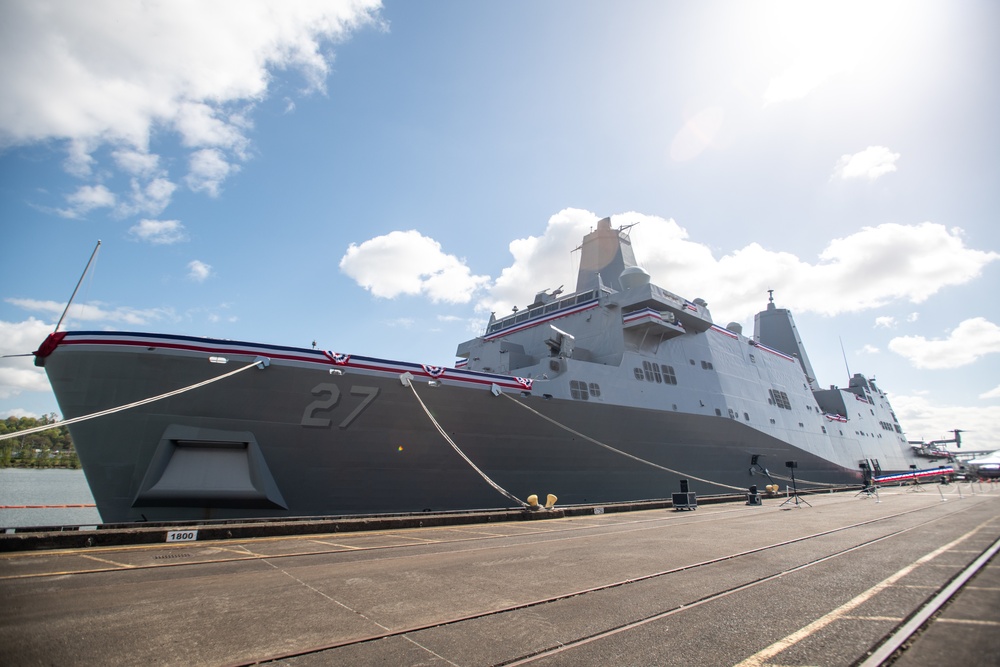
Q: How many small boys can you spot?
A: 0